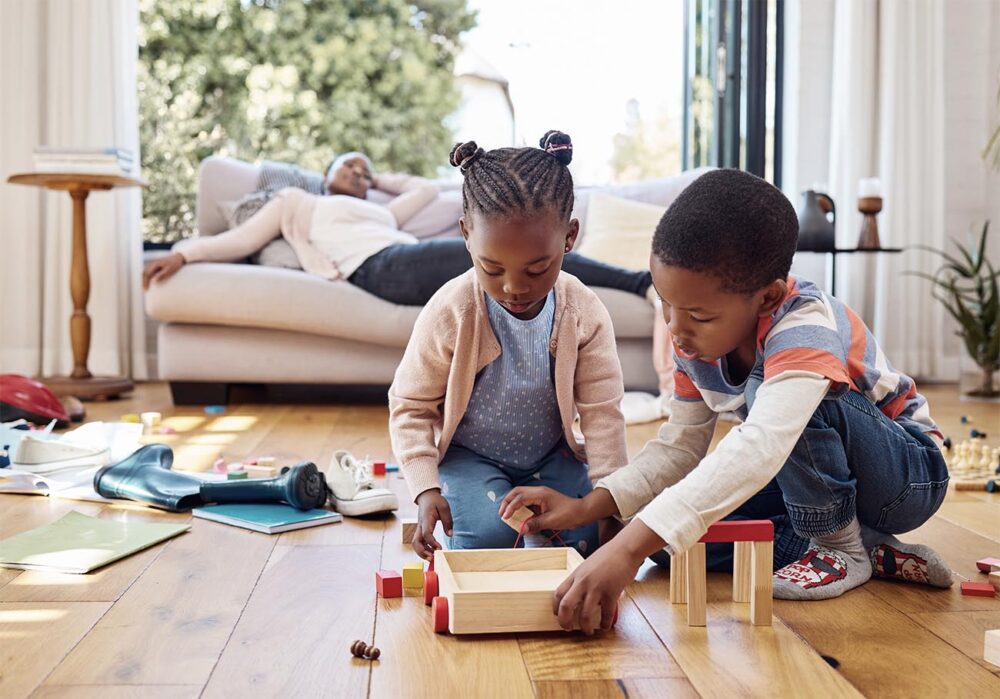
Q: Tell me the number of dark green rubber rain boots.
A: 2